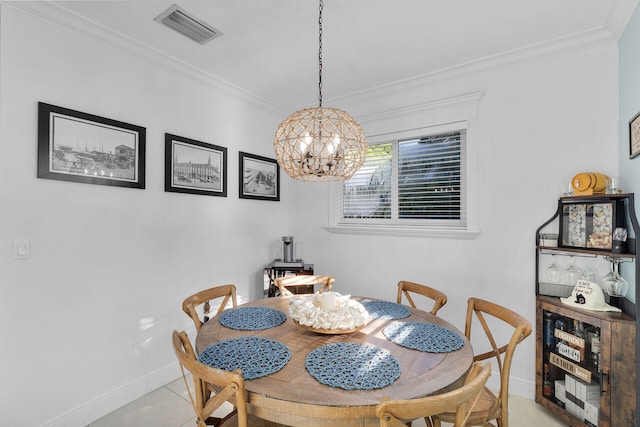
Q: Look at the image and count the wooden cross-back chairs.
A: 6